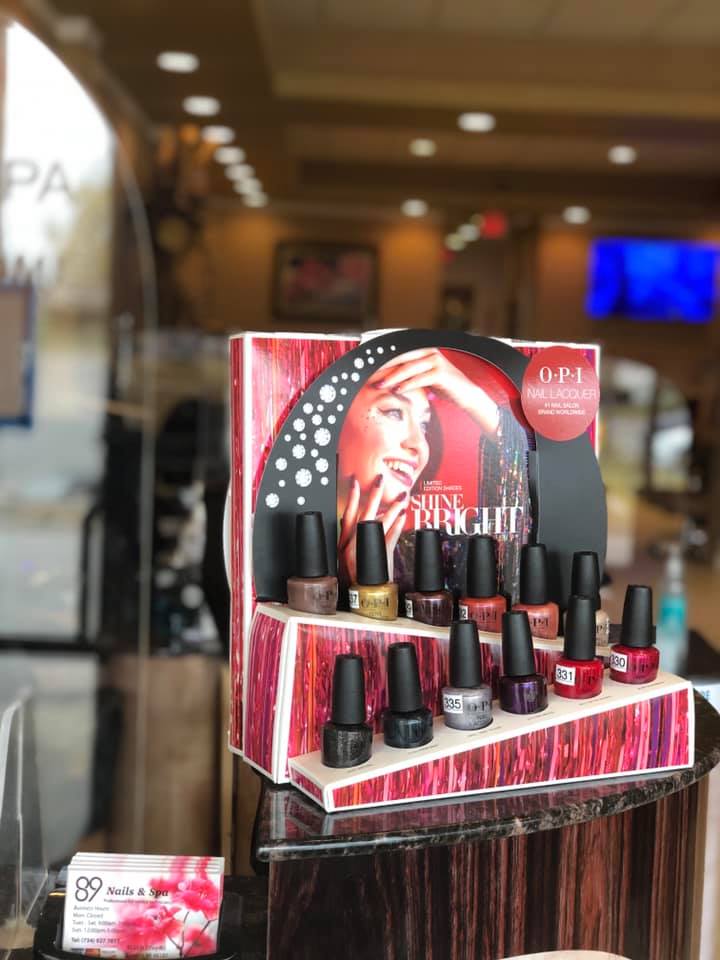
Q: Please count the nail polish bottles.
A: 12